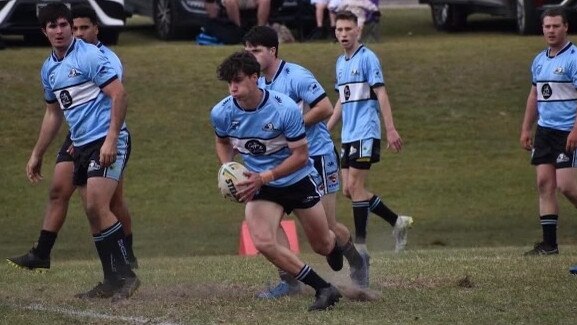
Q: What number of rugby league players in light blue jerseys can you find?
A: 6